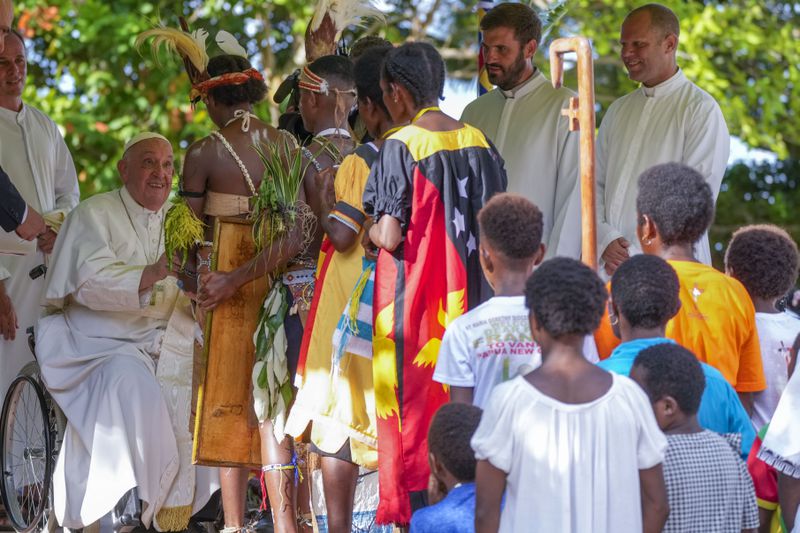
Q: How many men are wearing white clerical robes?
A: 4